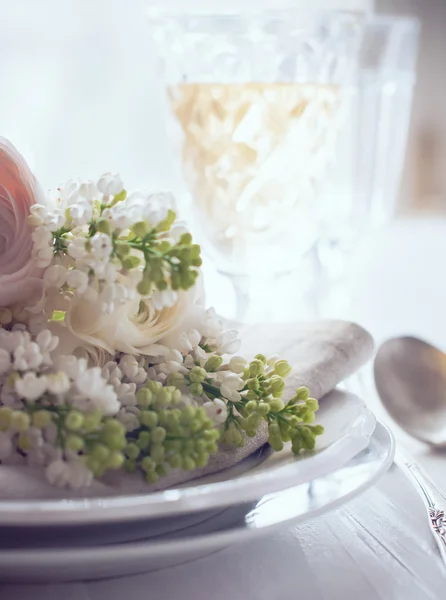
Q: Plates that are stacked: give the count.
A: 2